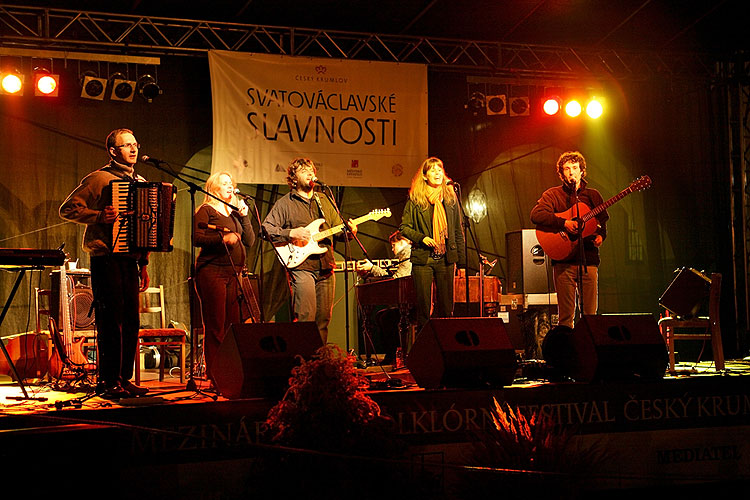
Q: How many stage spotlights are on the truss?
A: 11